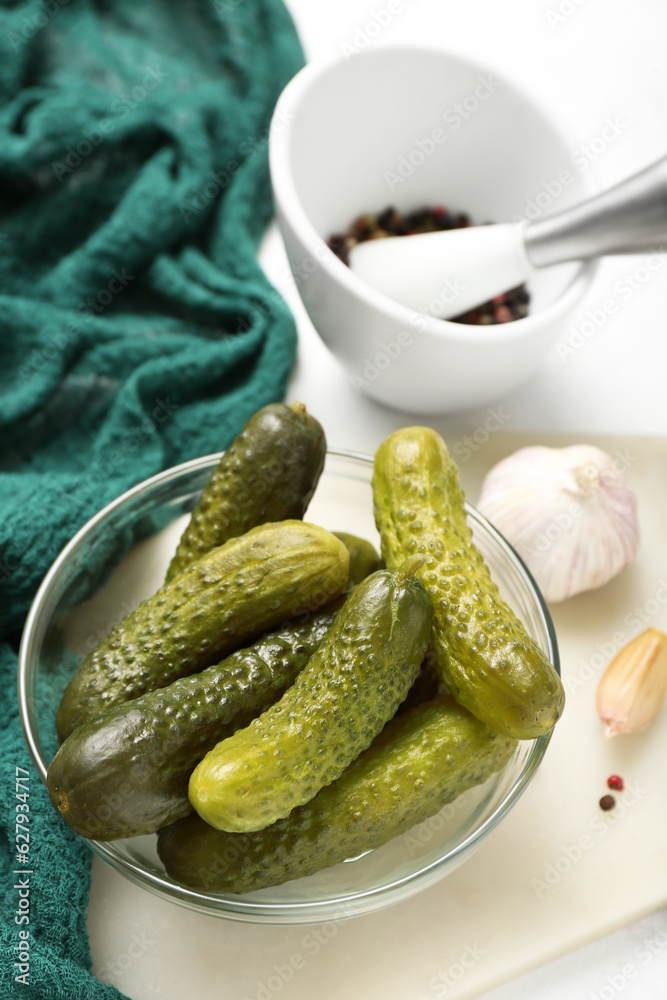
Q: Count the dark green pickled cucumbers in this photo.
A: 2